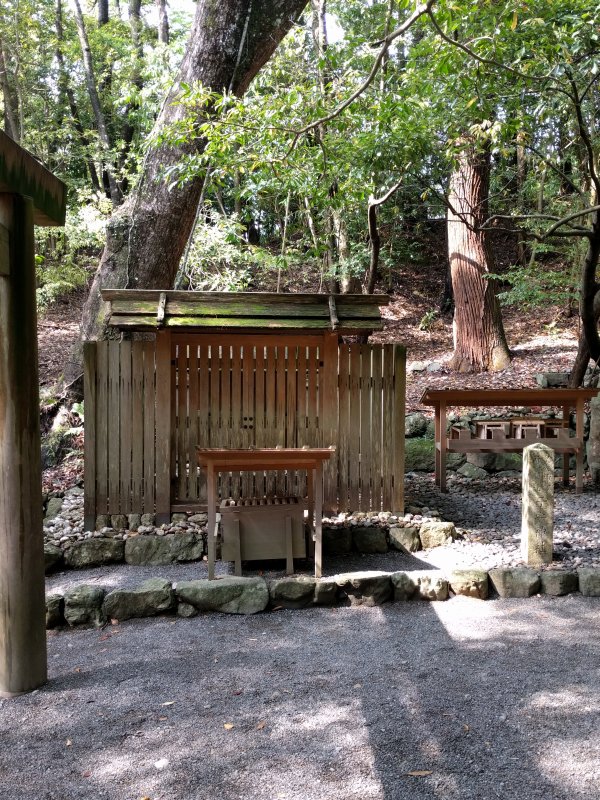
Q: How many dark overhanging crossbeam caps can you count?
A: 1